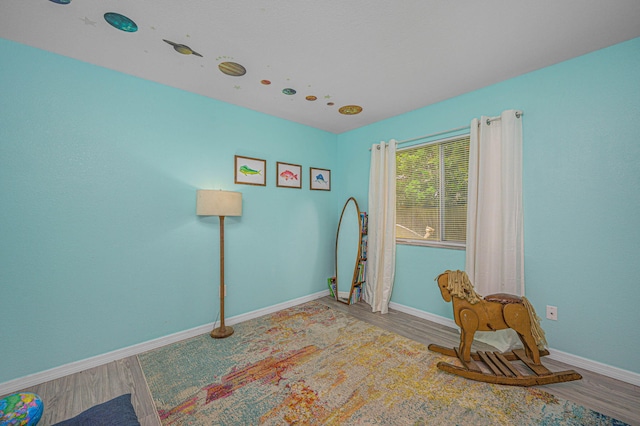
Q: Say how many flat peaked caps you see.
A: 0